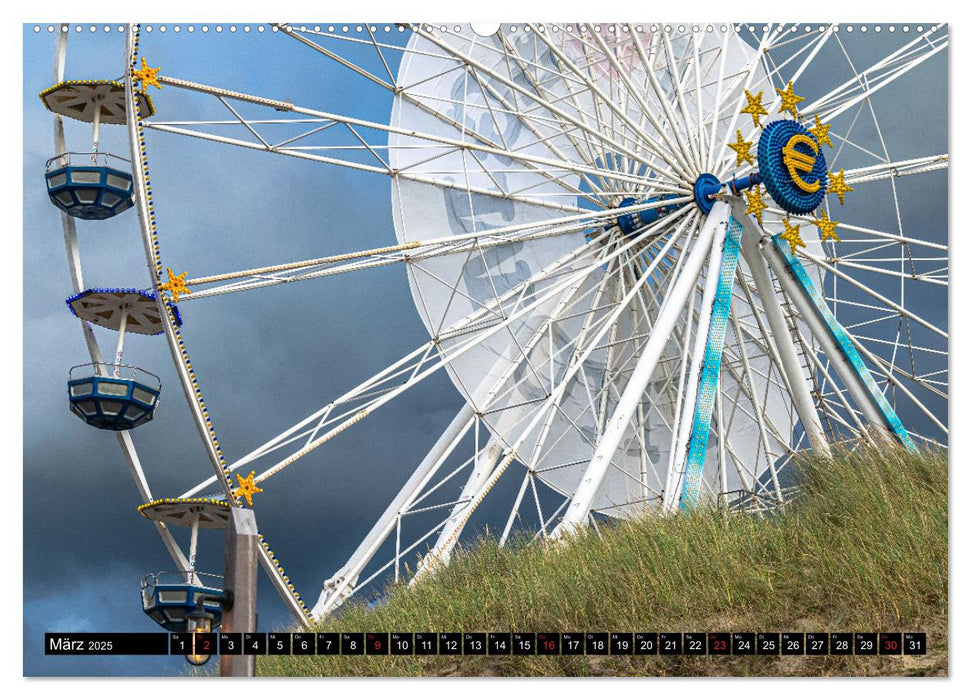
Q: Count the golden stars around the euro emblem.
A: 8